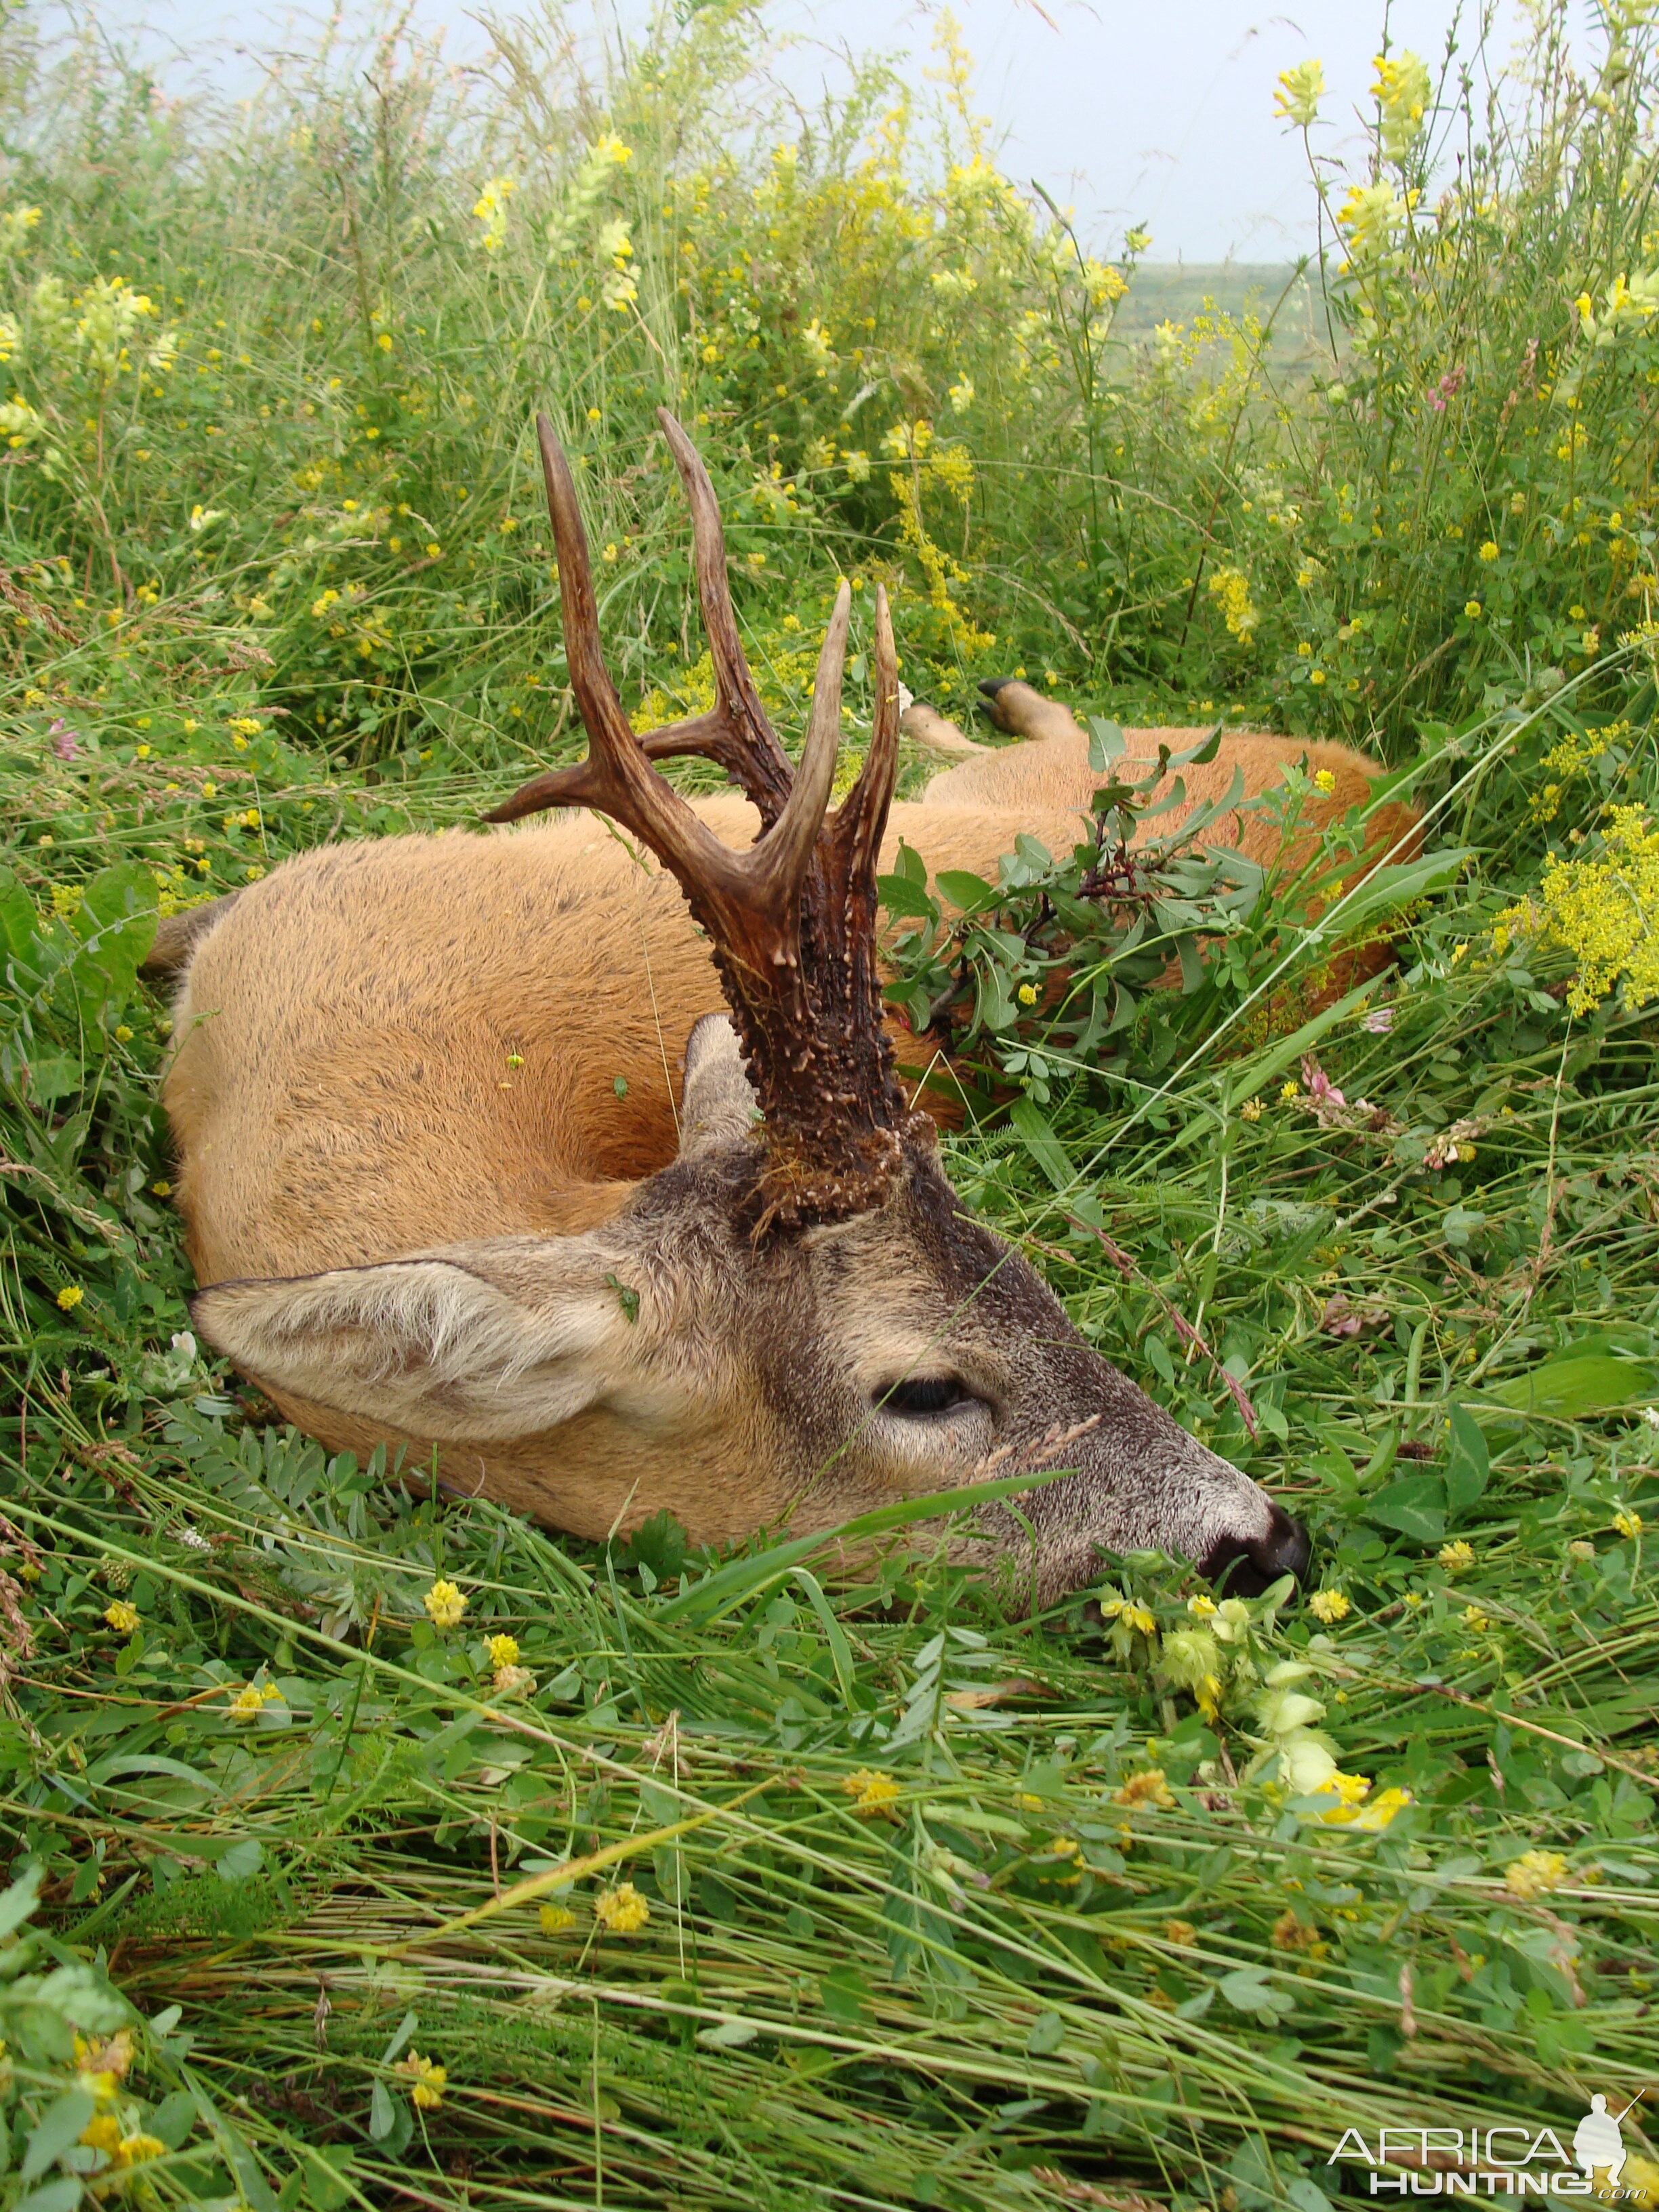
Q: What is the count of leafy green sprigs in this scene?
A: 1